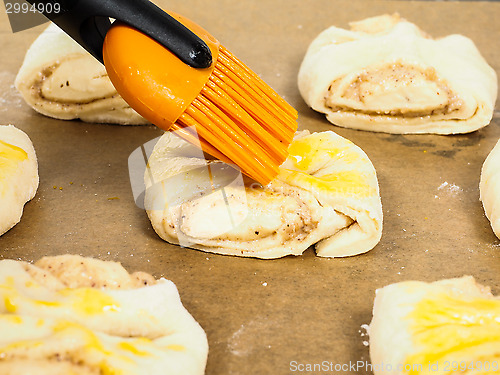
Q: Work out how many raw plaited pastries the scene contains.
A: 7